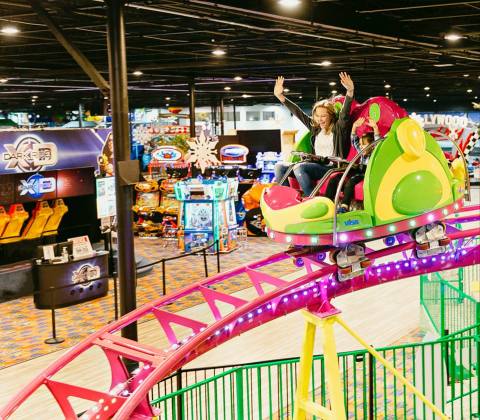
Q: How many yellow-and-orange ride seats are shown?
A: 4